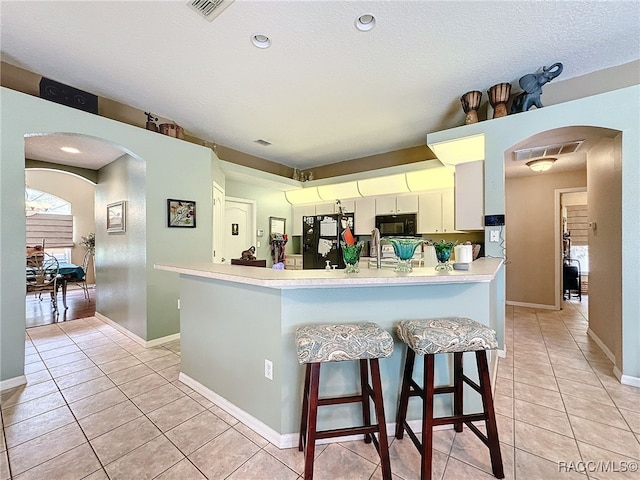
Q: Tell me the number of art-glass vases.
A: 3